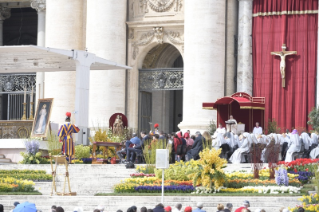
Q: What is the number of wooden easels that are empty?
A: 1